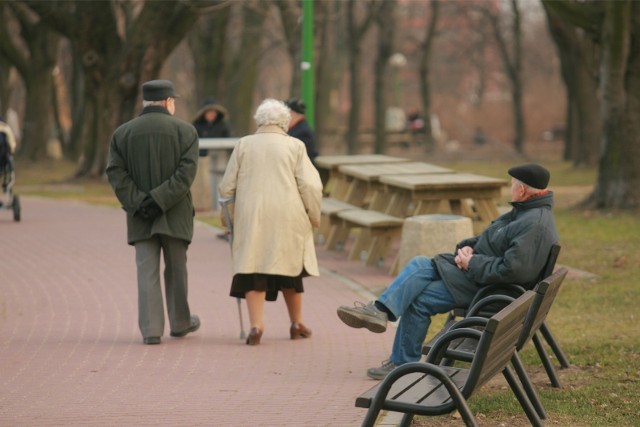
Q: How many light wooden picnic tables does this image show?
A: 3